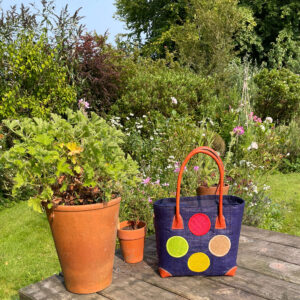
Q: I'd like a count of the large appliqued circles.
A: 4